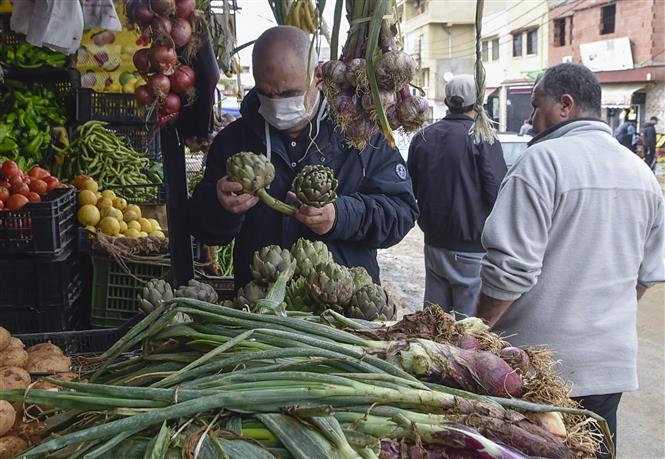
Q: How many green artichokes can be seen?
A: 11